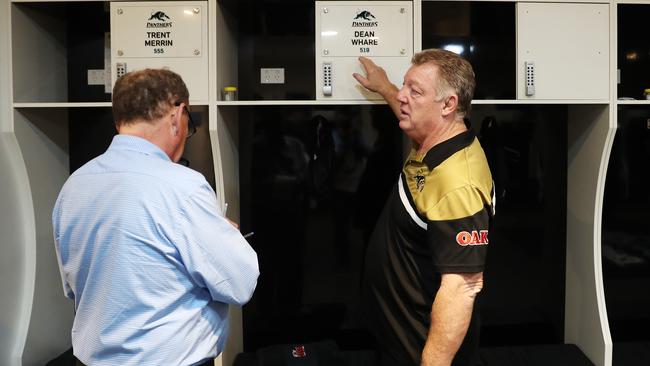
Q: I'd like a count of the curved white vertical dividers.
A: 3